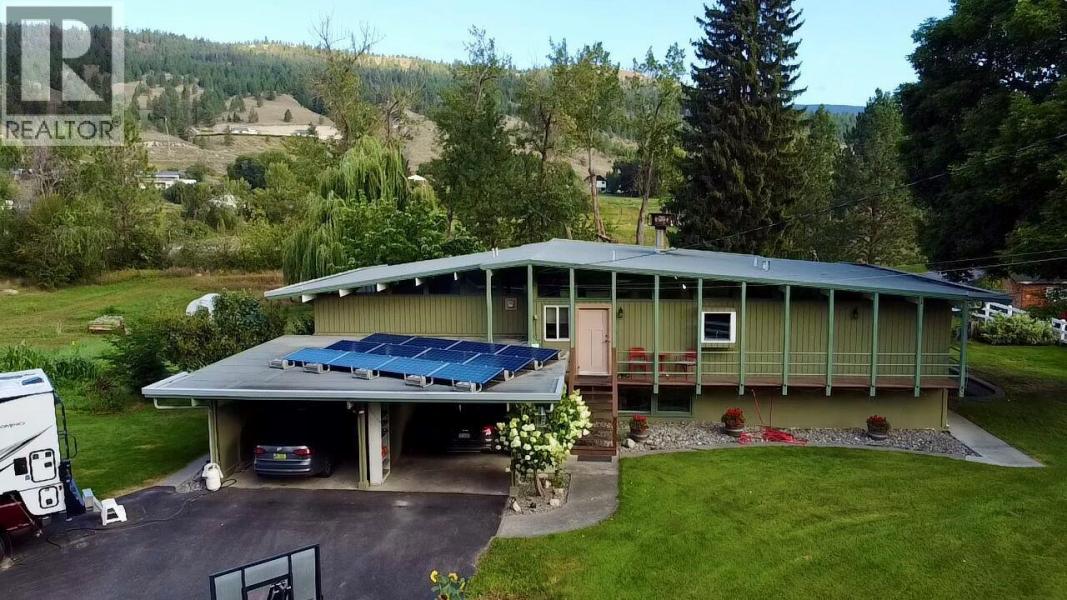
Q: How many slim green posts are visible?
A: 12